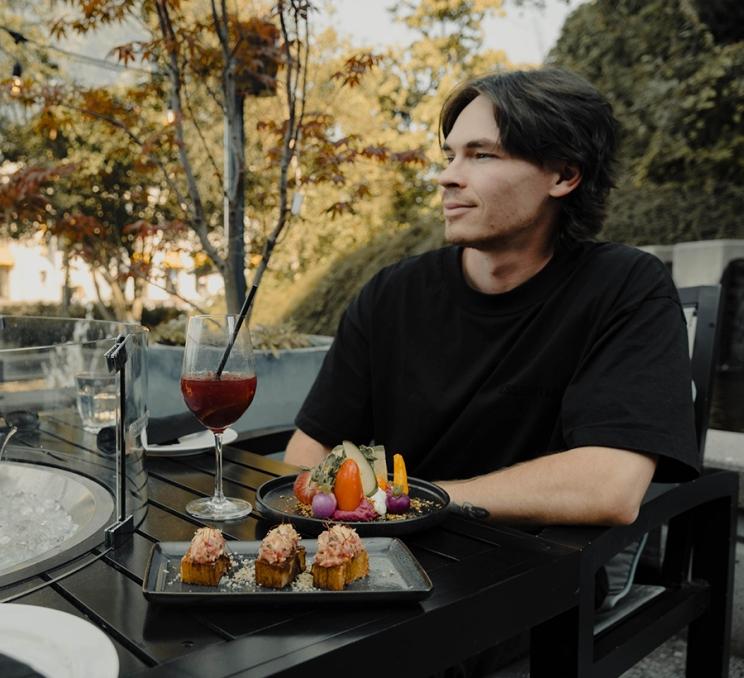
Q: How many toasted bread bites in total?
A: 3